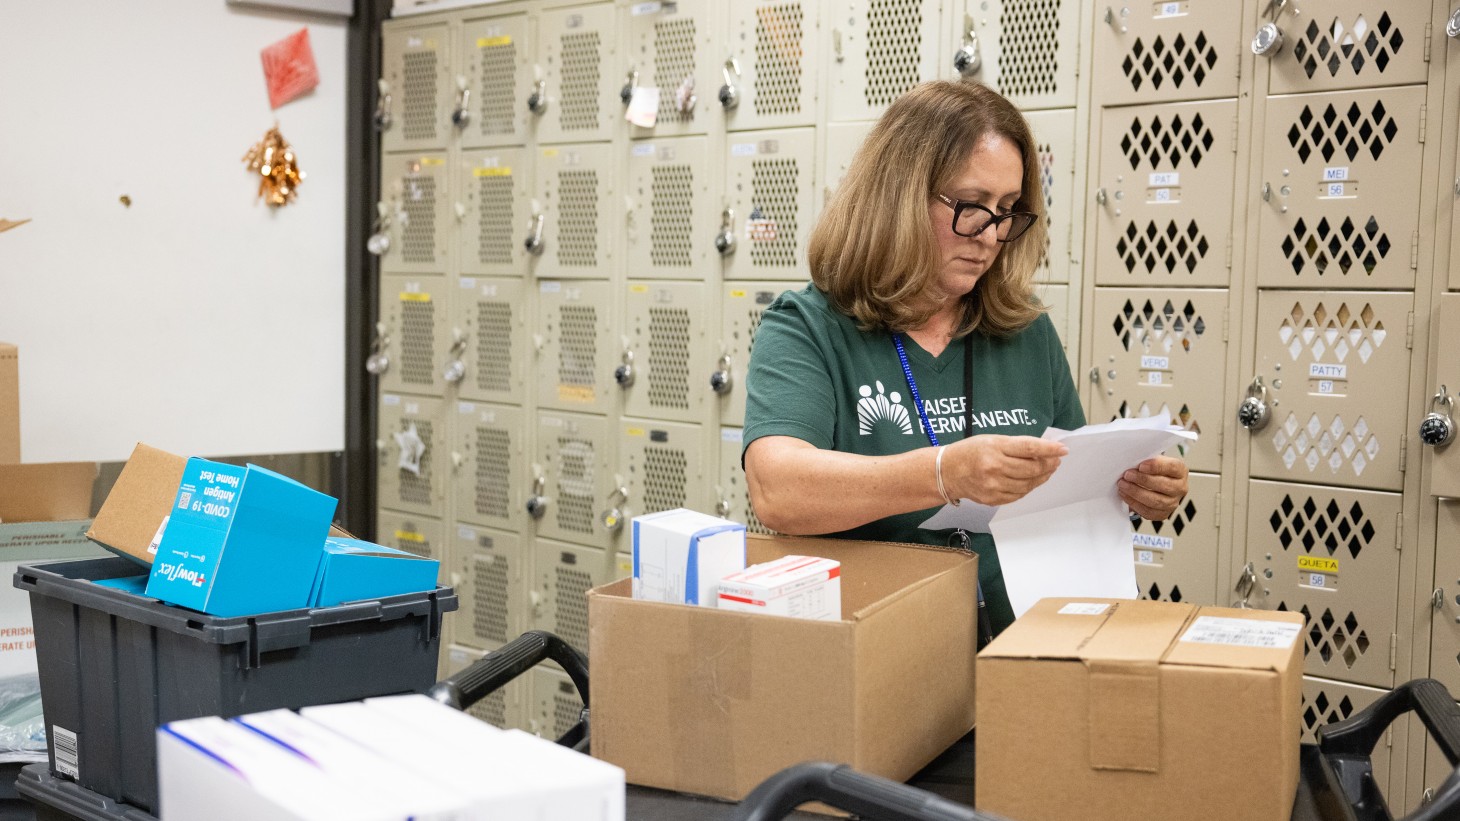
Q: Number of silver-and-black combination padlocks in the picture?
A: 13